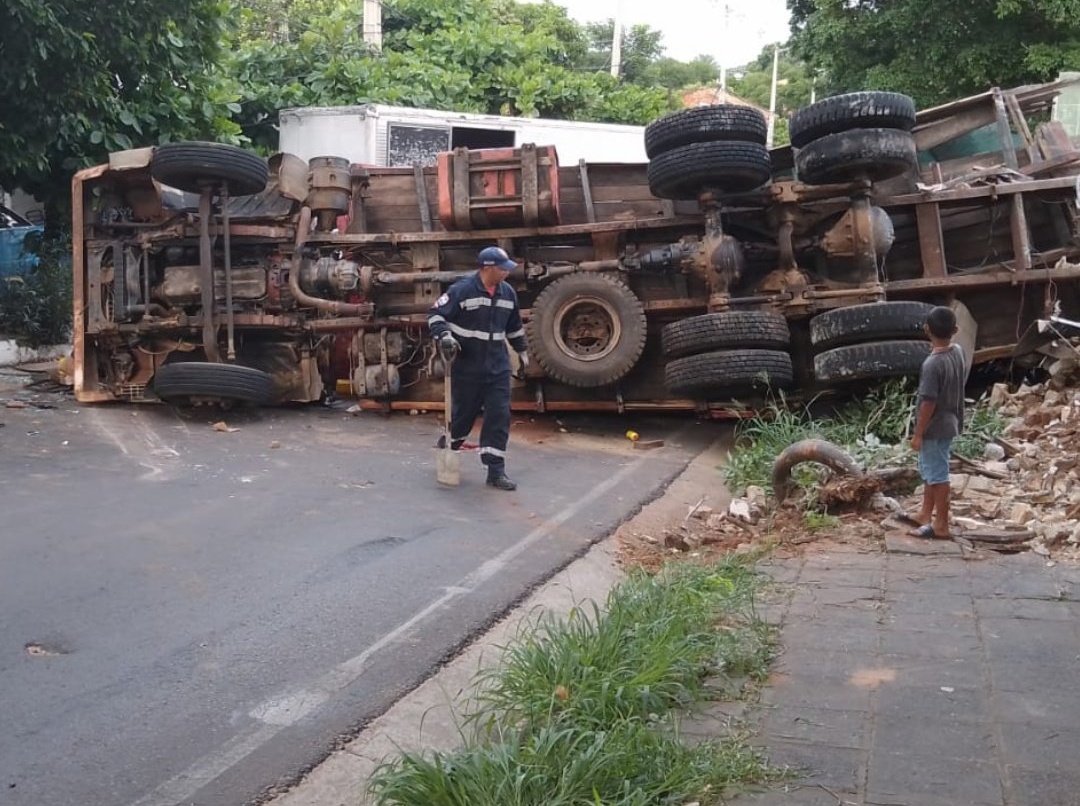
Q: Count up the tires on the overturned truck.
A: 11